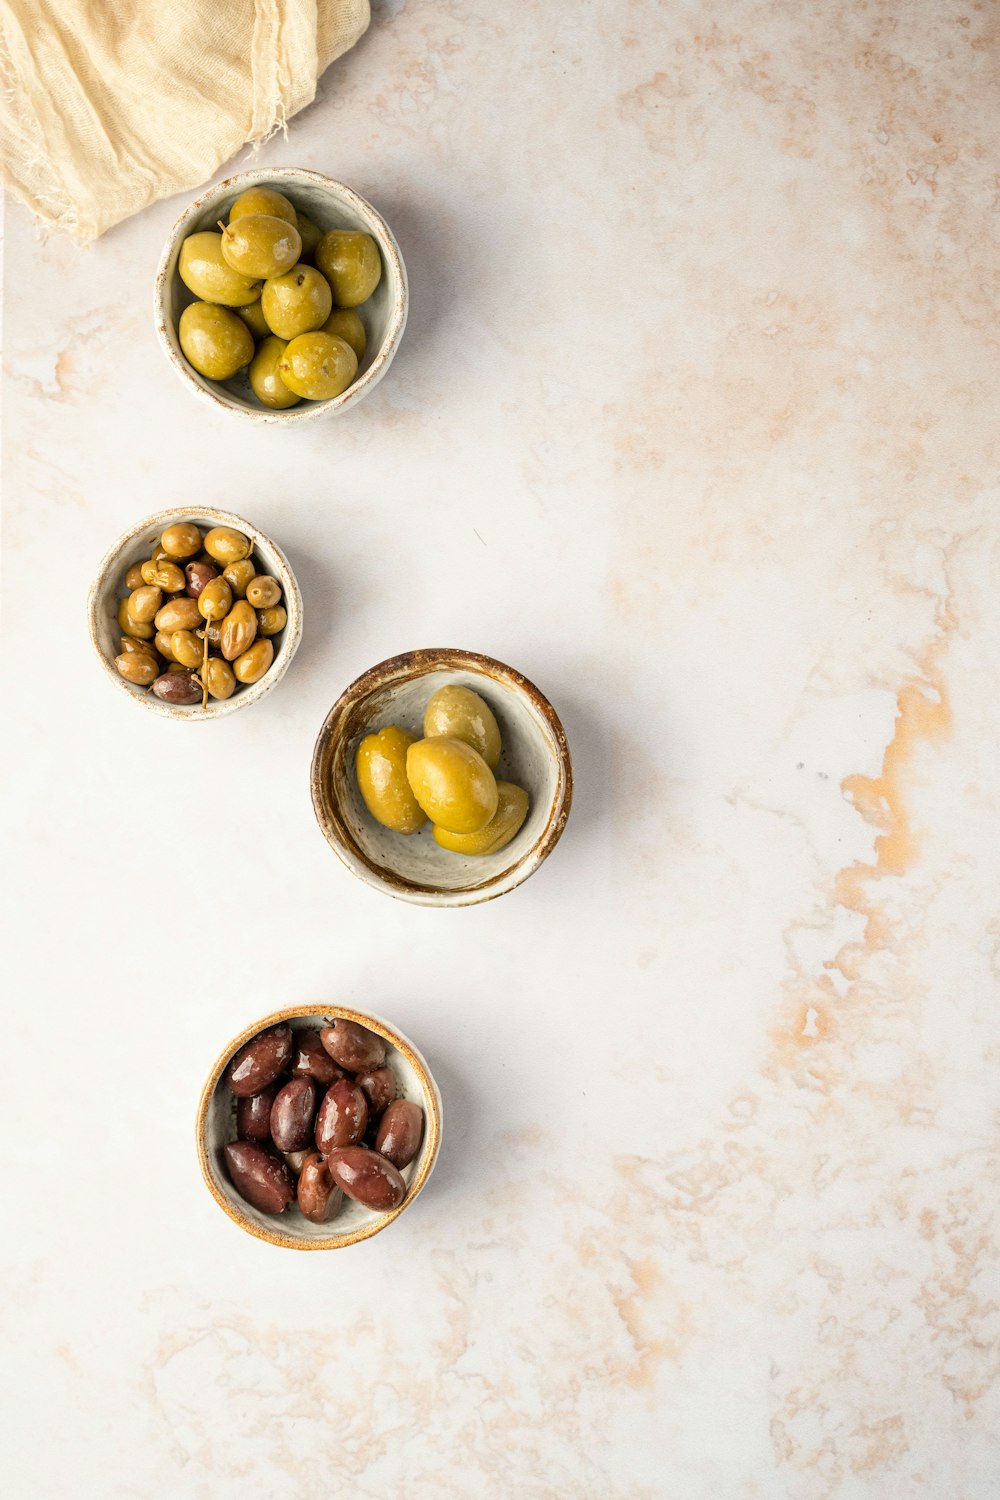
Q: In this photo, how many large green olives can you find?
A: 15